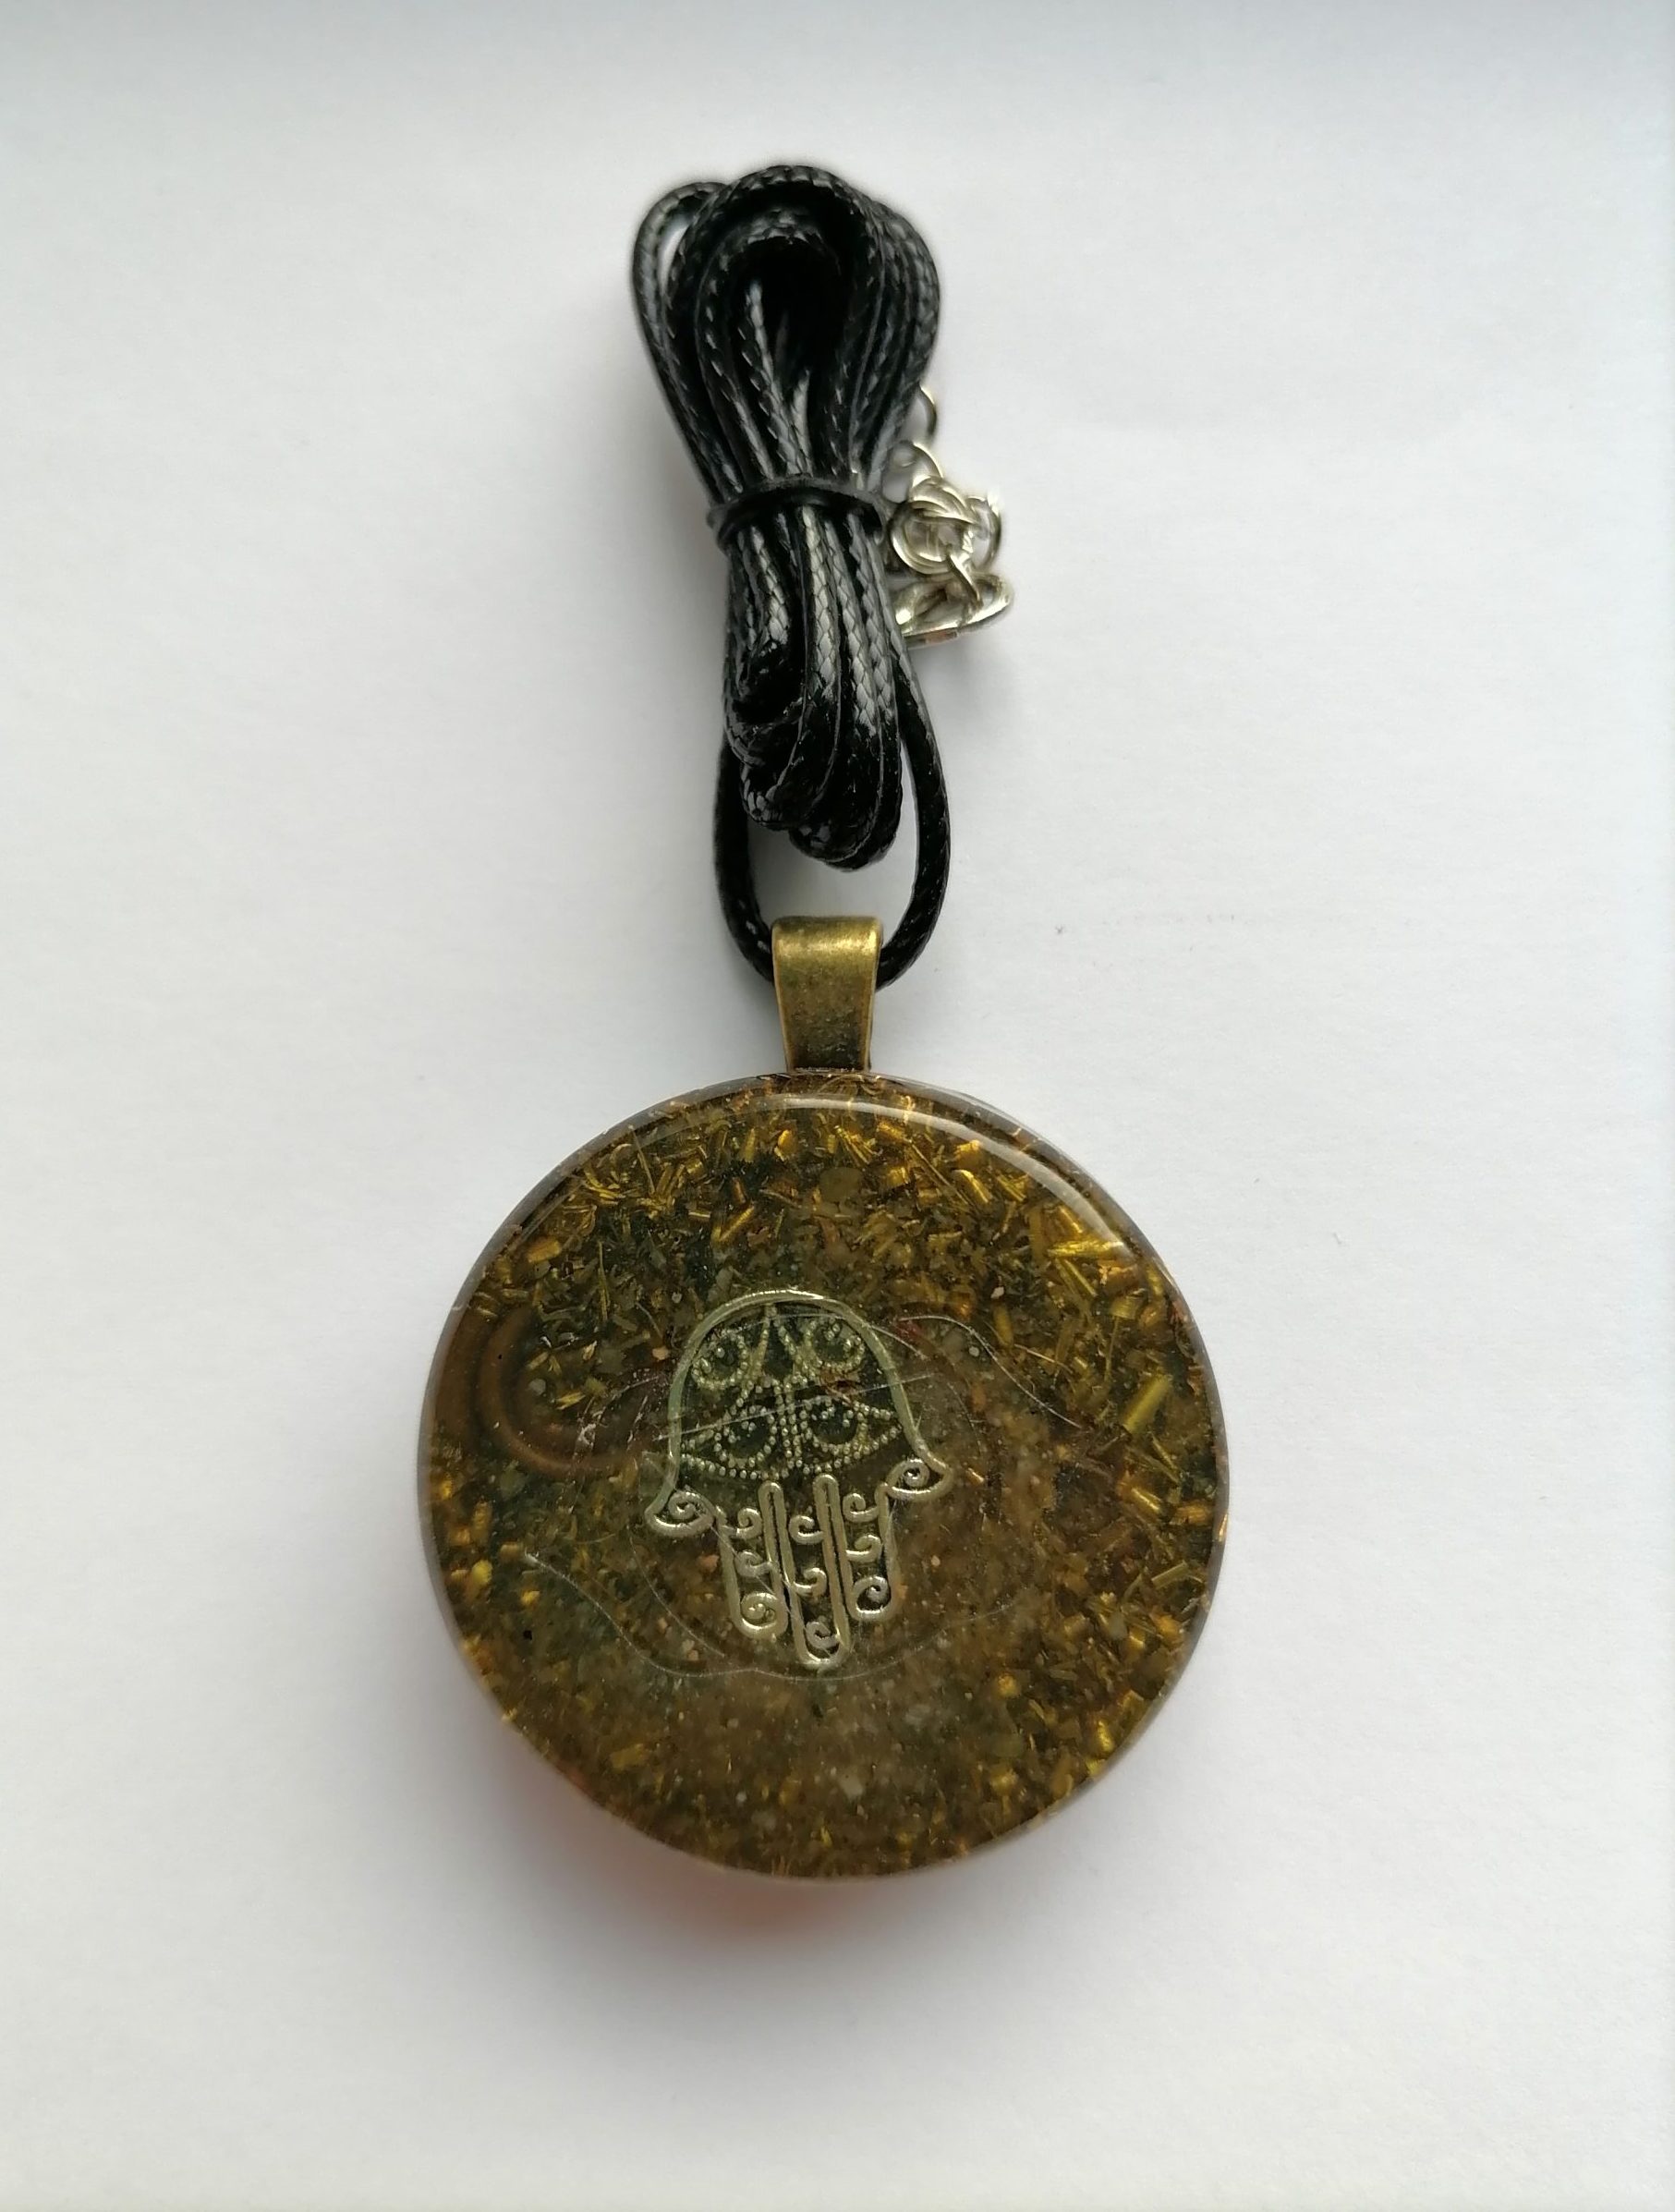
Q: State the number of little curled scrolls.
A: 11